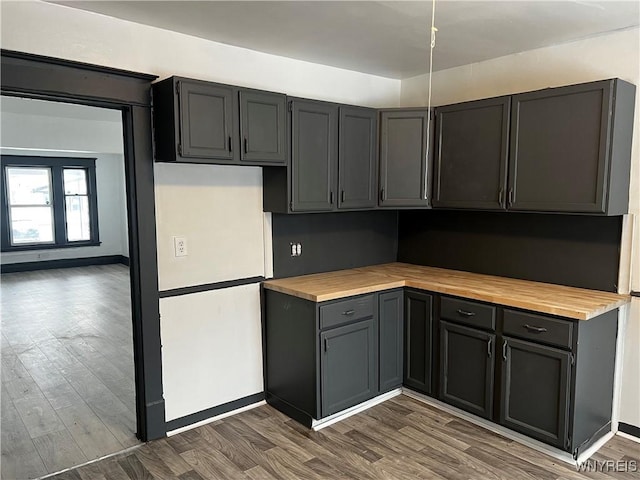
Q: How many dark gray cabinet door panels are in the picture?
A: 12